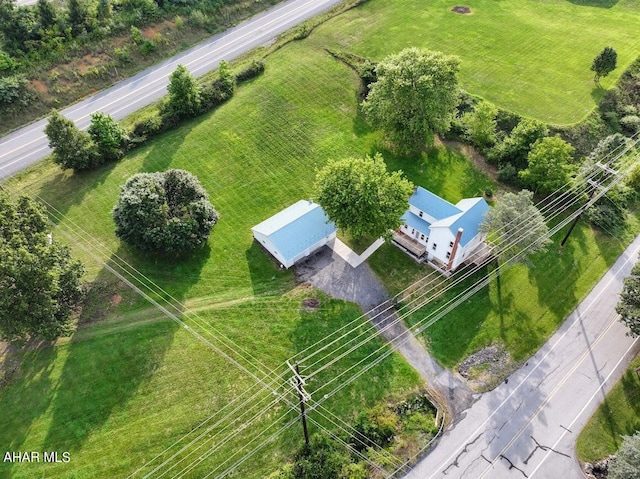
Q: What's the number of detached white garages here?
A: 1